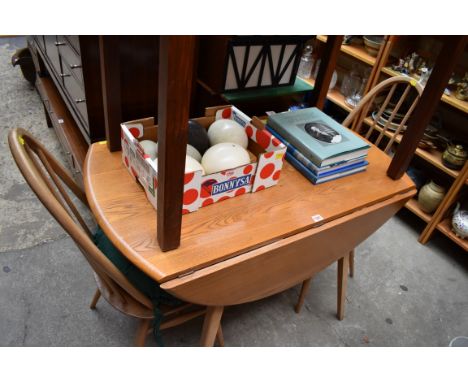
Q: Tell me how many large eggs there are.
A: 6